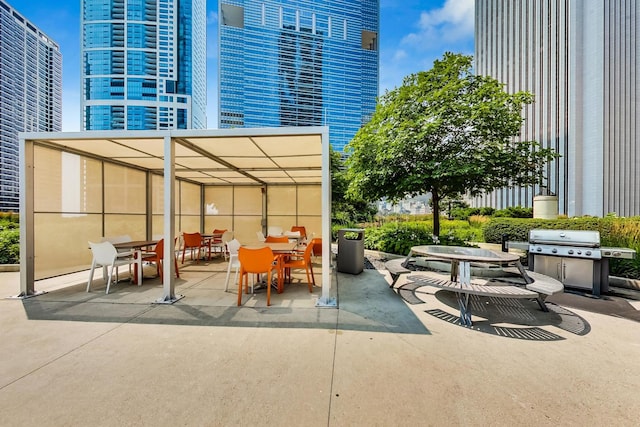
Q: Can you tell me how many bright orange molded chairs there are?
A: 8